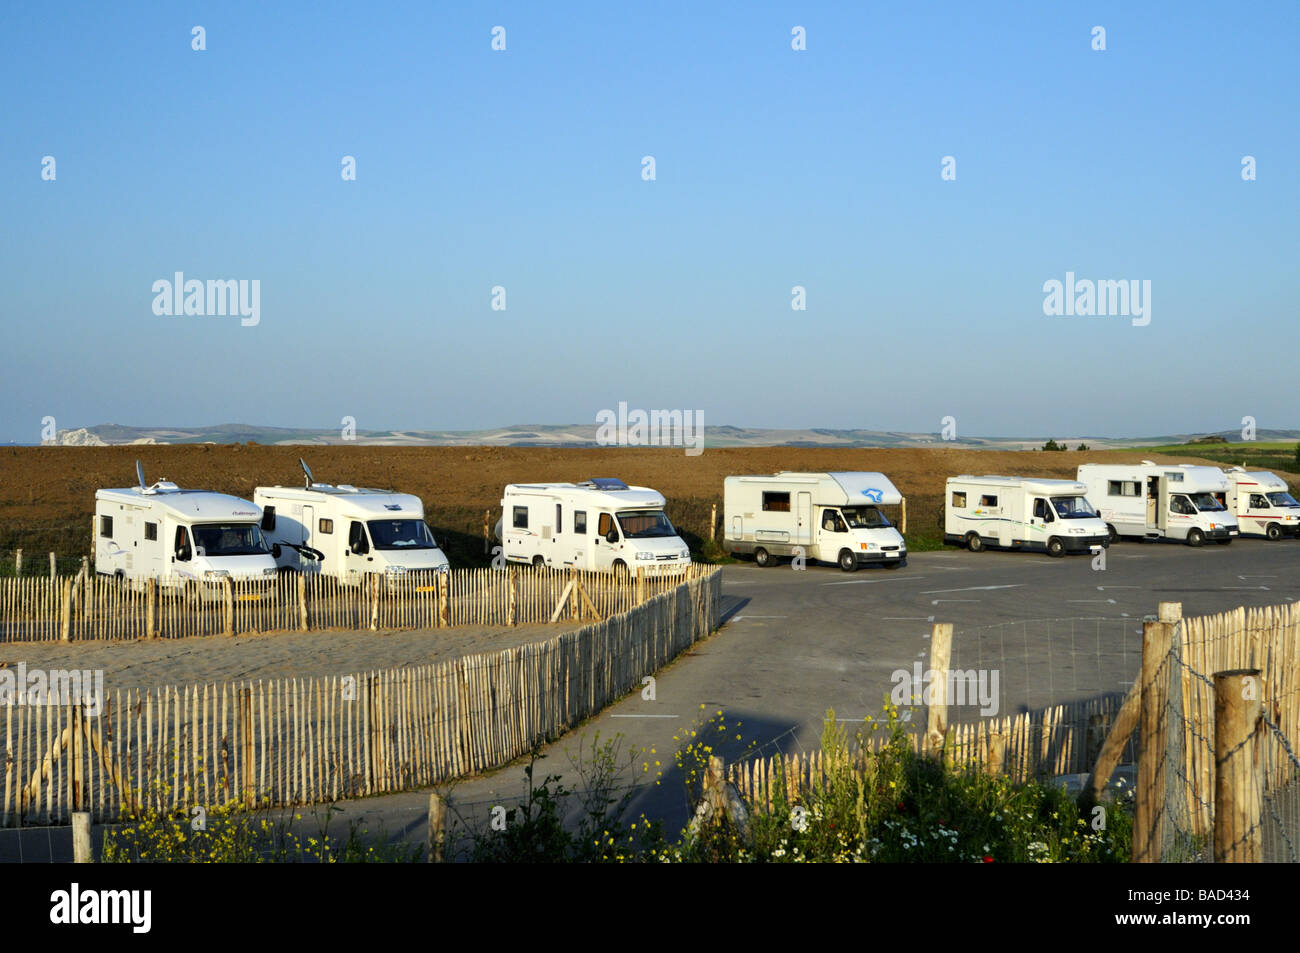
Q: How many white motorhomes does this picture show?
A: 7